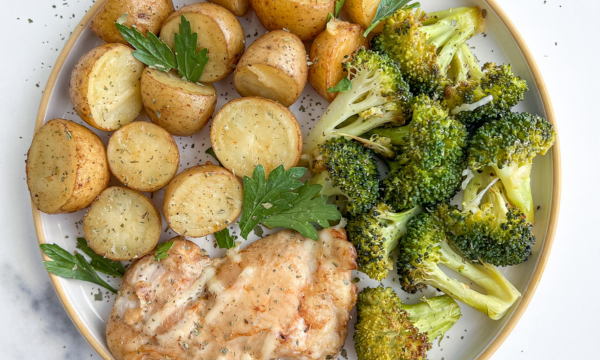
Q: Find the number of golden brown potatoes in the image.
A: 14